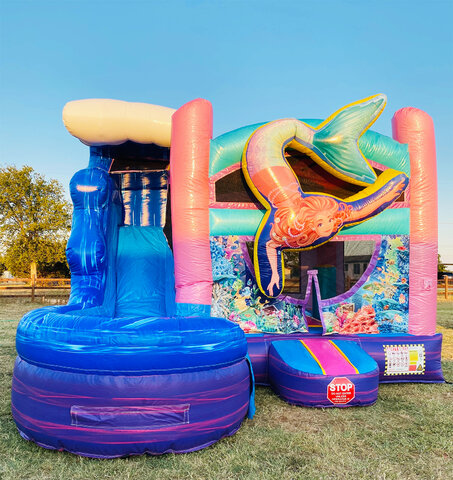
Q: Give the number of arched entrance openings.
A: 1